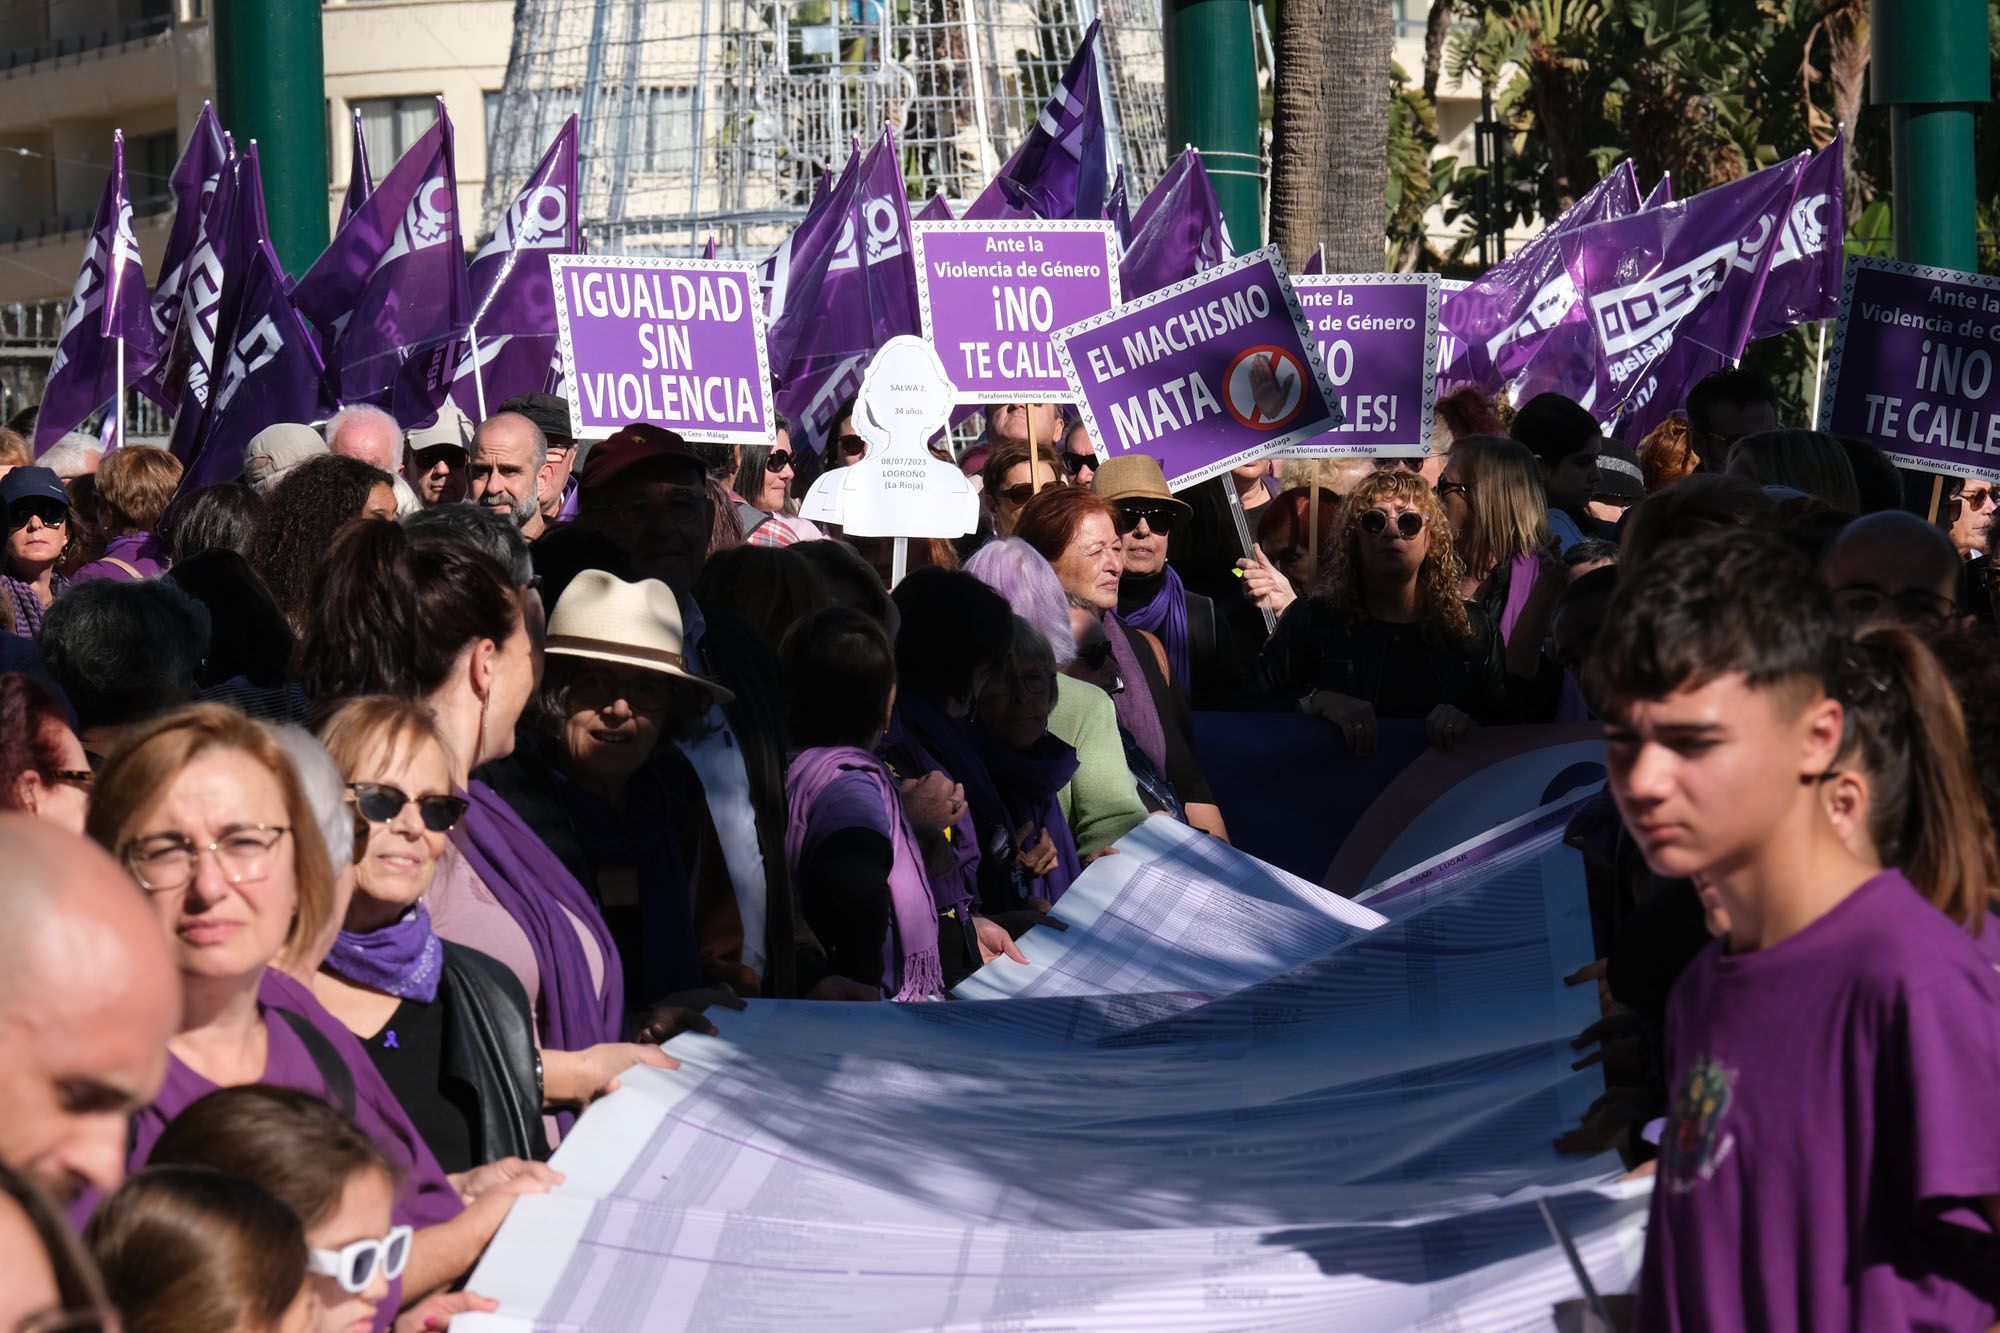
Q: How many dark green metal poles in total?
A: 3